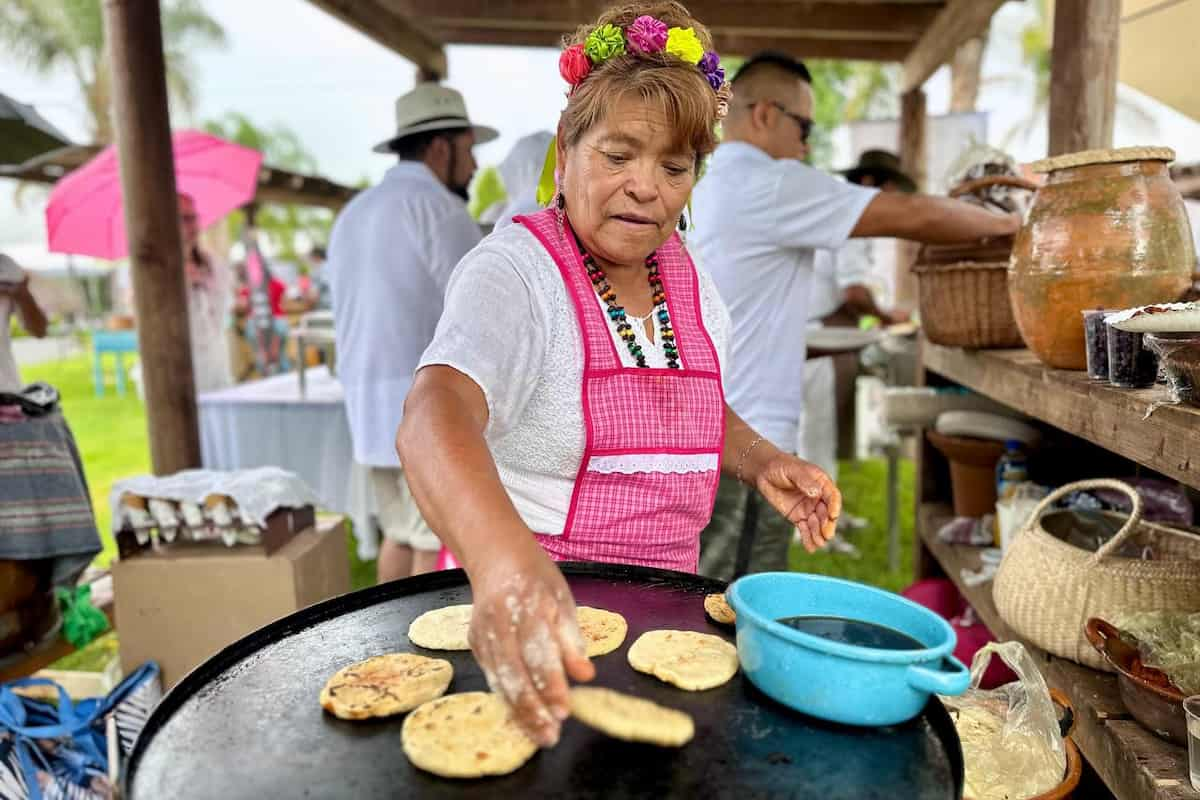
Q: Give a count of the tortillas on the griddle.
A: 7